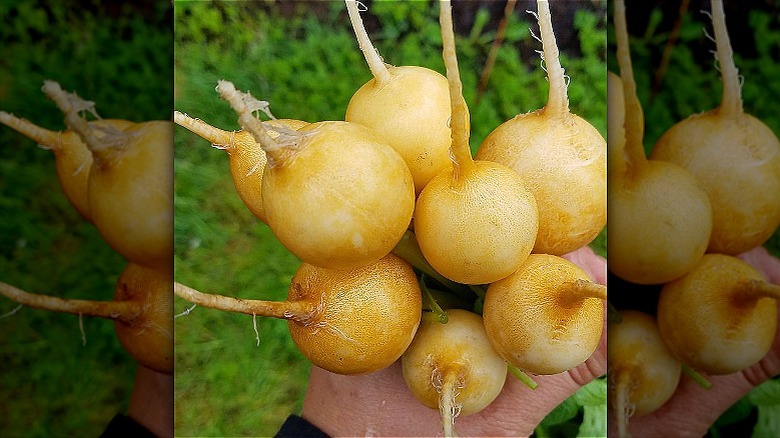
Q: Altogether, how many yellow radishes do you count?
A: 8